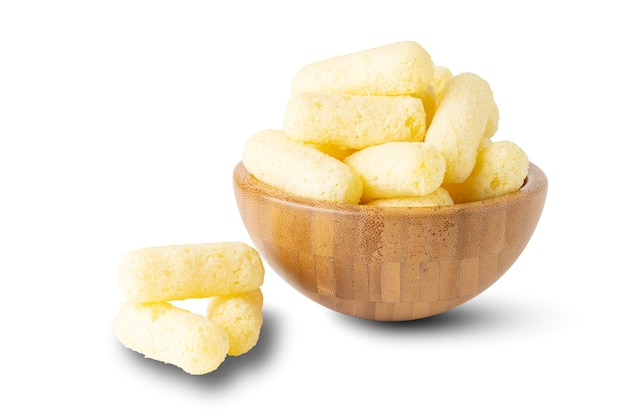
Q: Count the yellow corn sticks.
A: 12